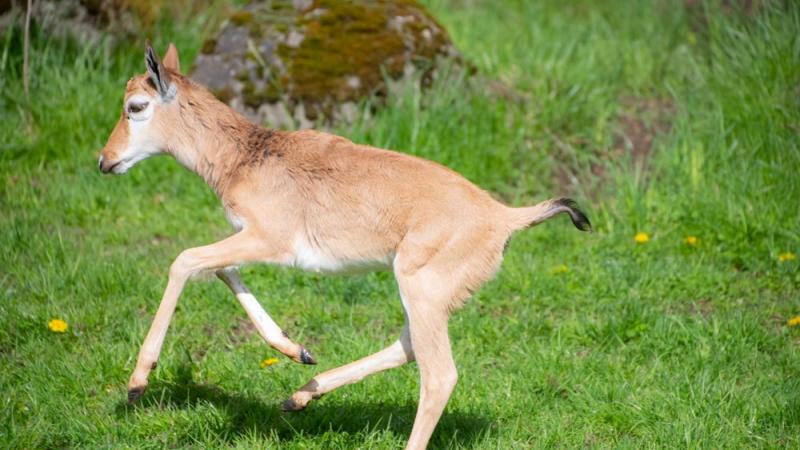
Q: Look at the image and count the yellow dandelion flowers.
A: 7